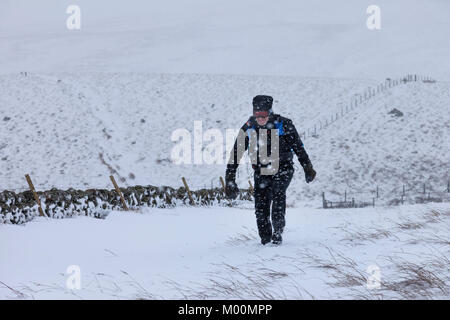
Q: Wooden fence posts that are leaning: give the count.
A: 5